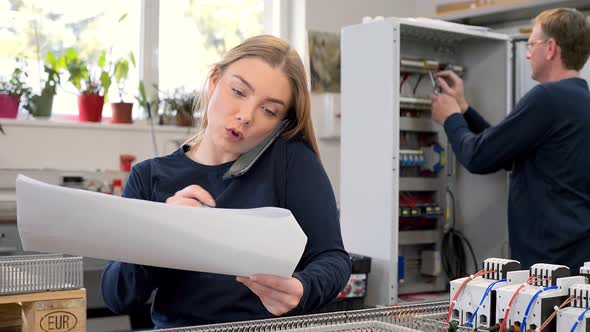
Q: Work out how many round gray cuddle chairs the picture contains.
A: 0